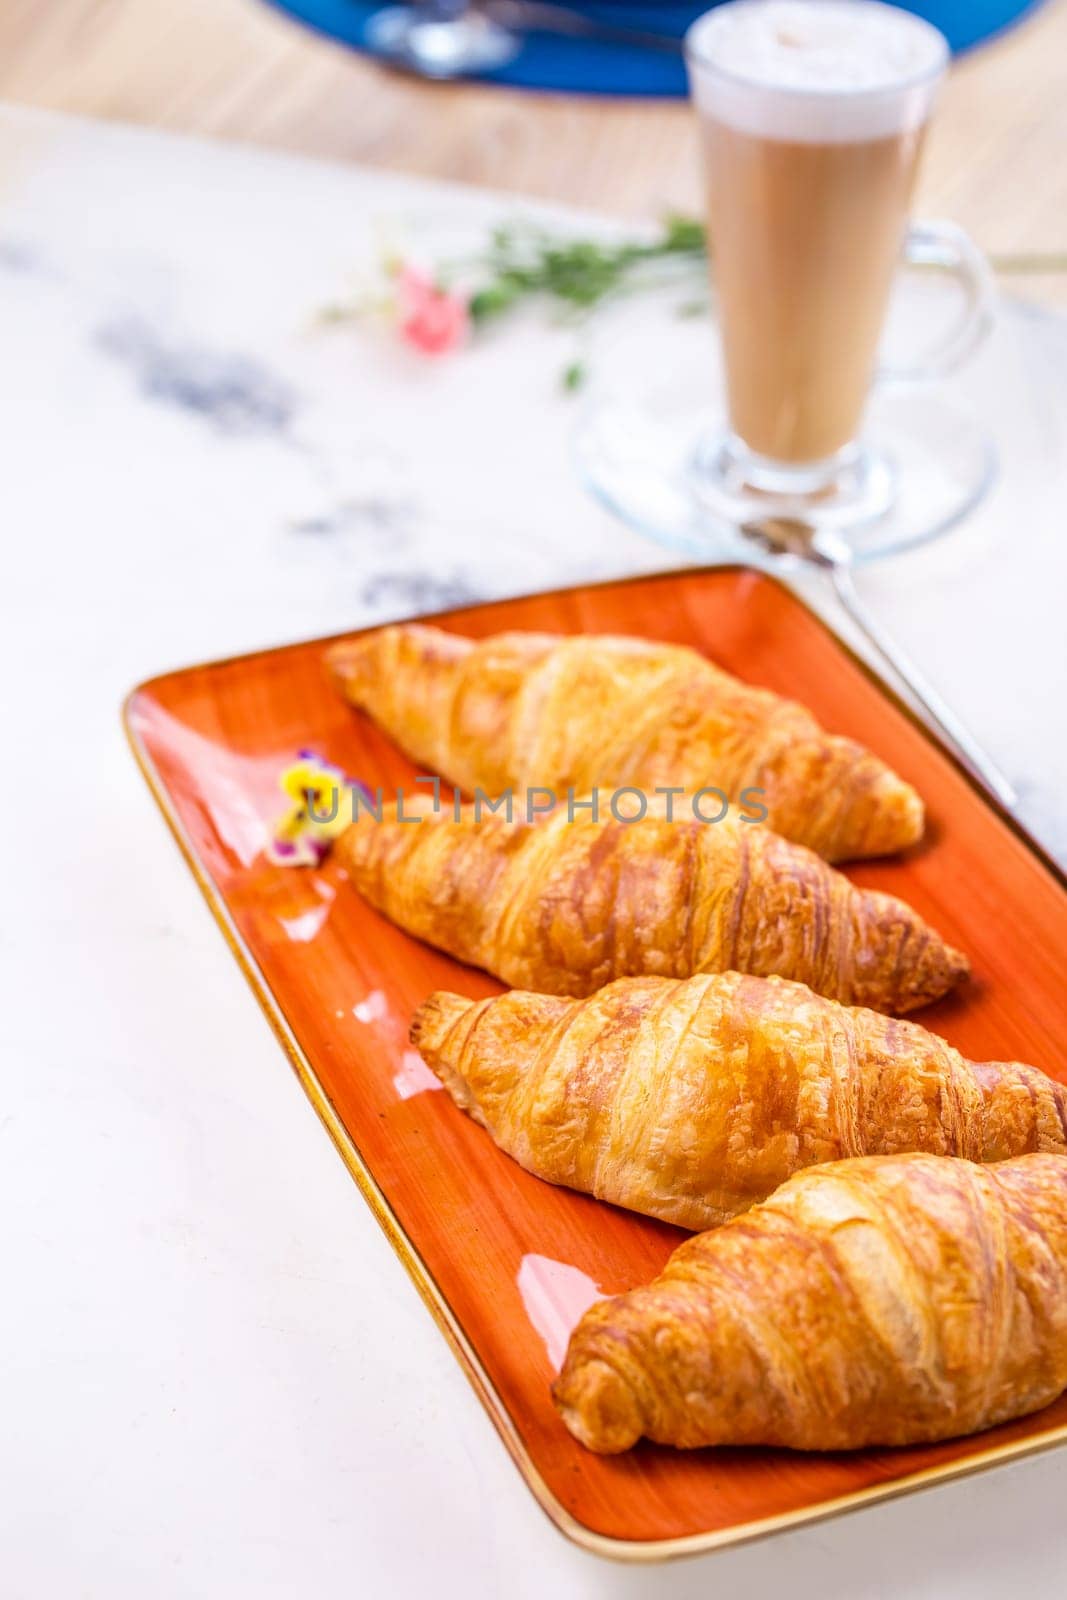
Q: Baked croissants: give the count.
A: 4